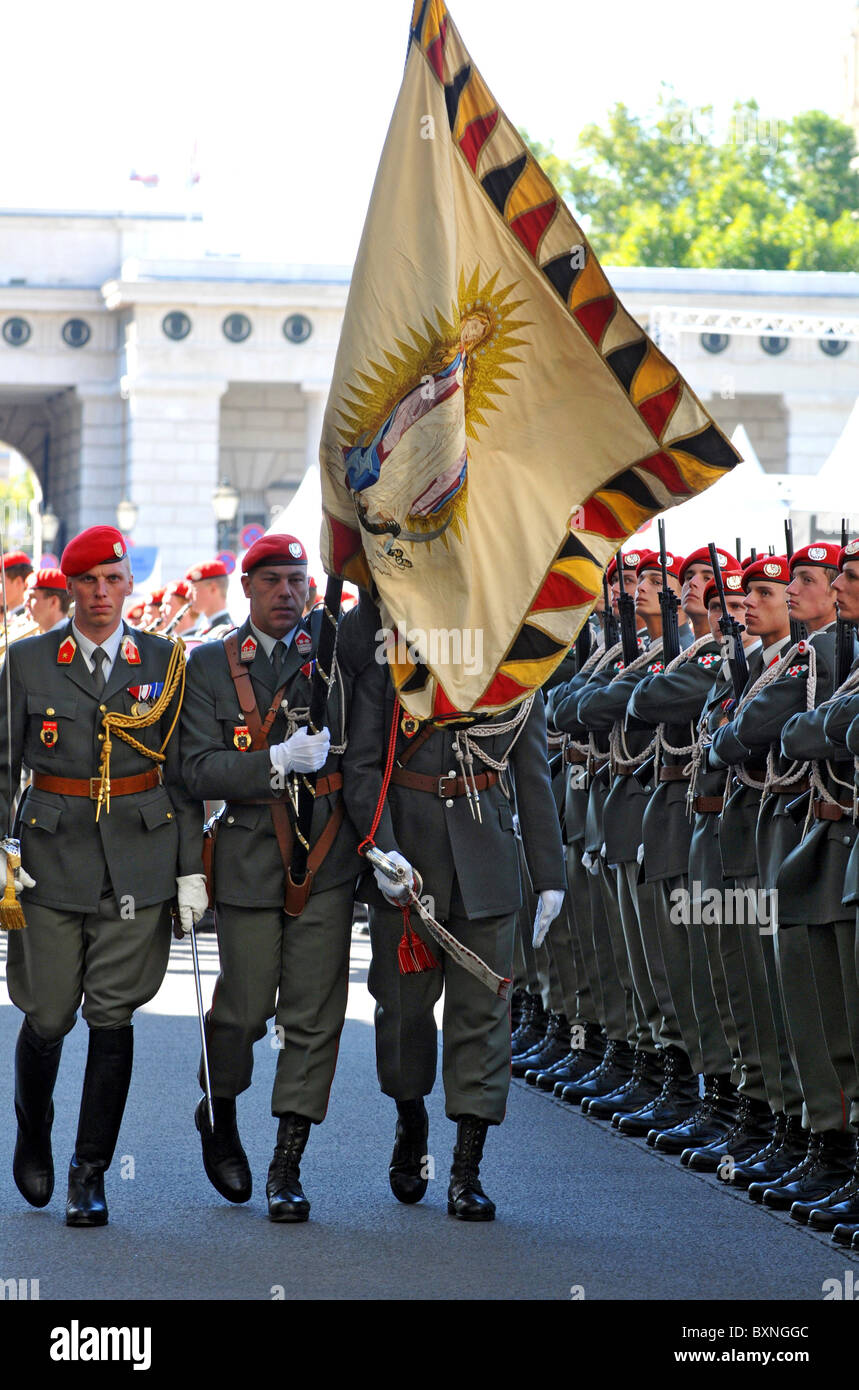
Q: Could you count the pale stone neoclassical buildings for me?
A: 1